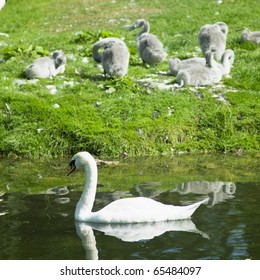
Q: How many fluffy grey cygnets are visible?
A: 7